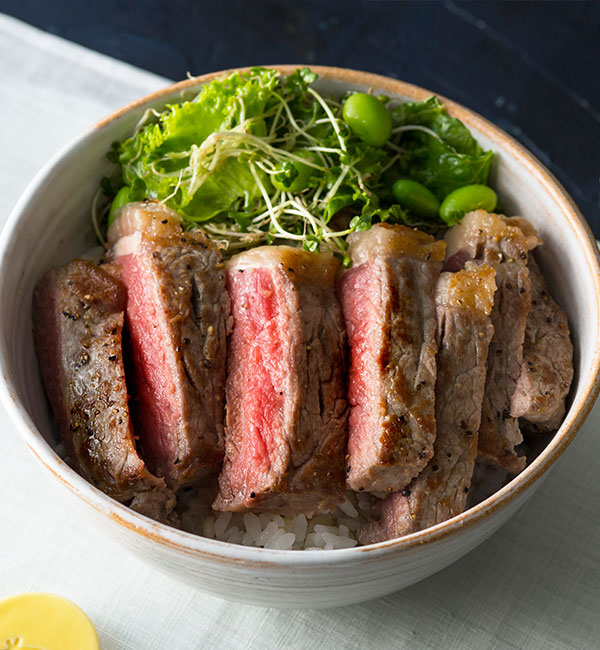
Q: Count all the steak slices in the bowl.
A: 7